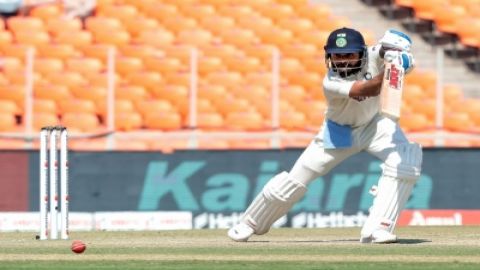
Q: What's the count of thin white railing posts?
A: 5